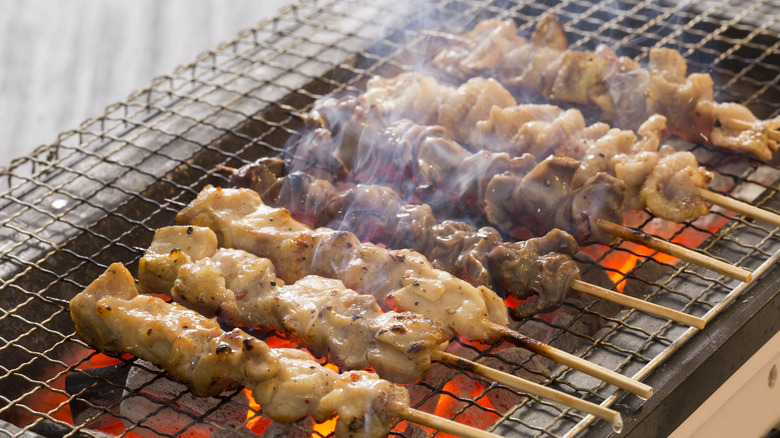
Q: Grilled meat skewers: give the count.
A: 7